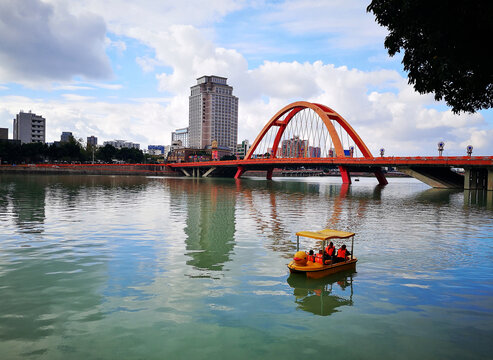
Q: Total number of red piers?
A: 4